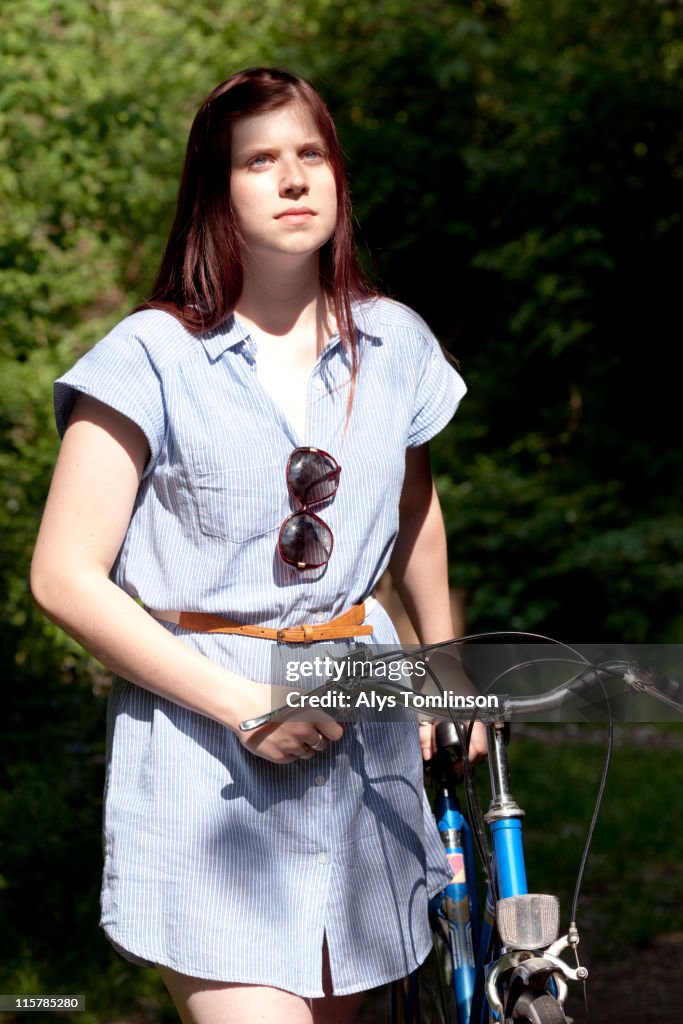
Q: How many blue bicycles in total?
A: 1